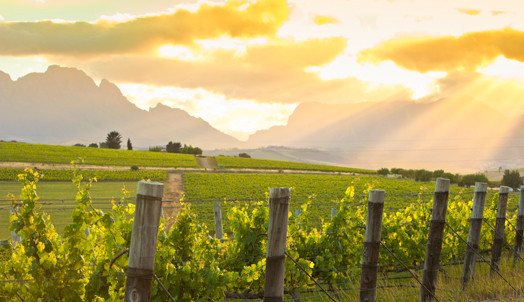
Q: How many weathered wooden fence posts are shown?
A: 7